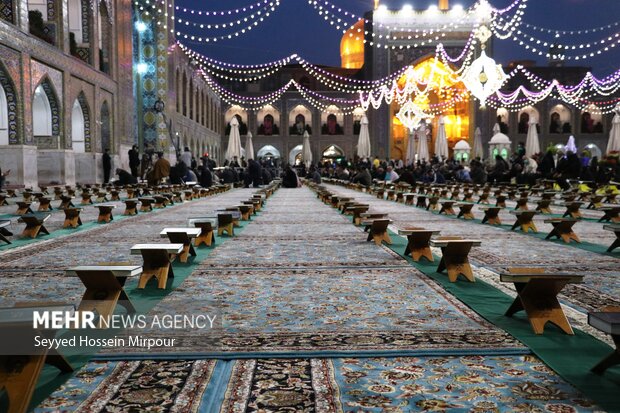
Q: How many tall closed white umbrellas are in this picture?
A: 11